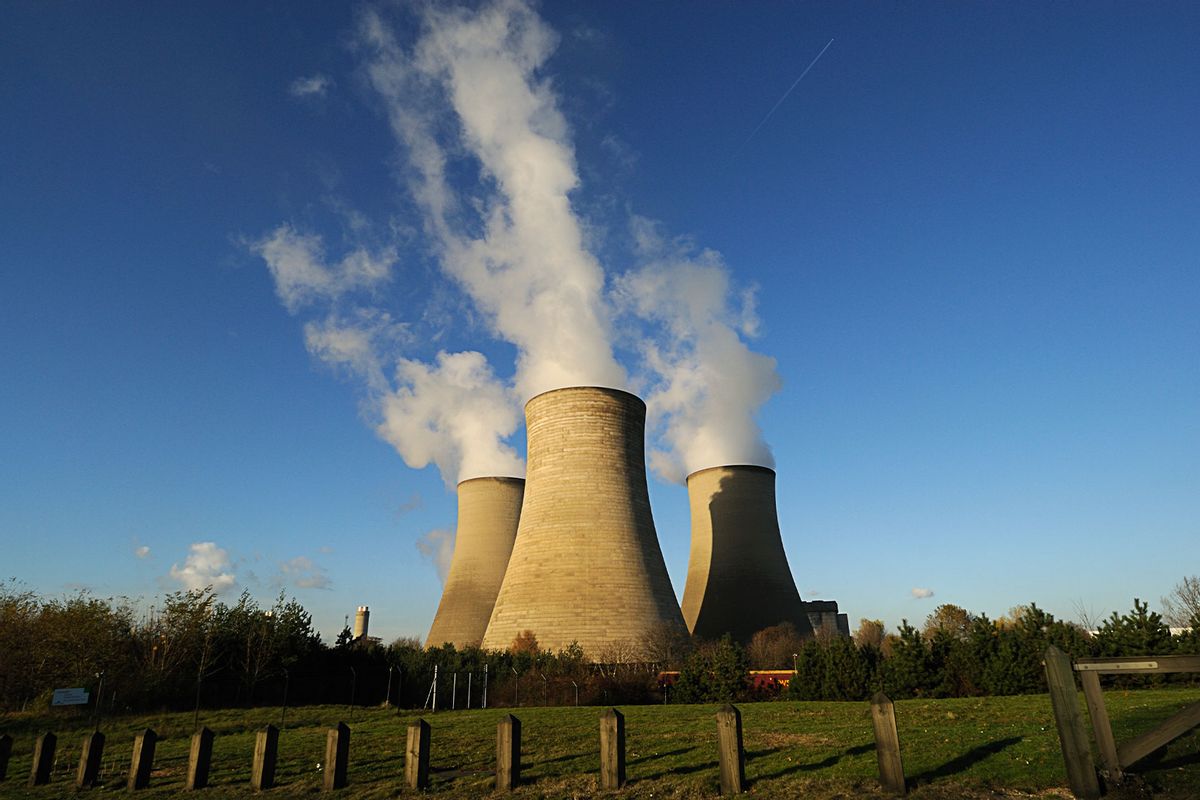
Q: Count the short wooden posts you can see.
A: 12